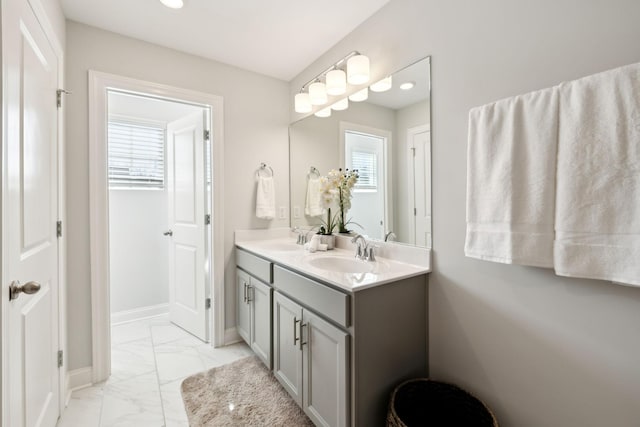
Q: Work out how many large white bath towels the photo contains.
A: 2